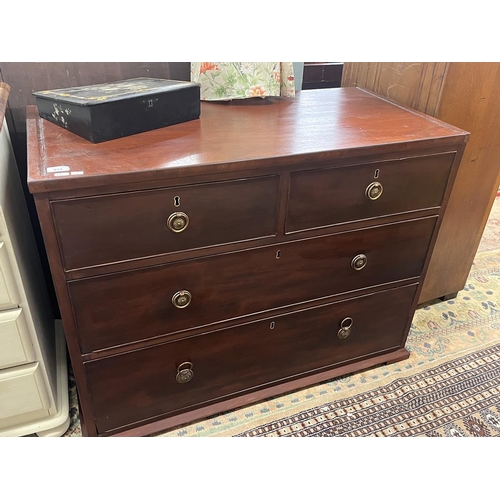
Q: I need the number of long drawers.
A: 2